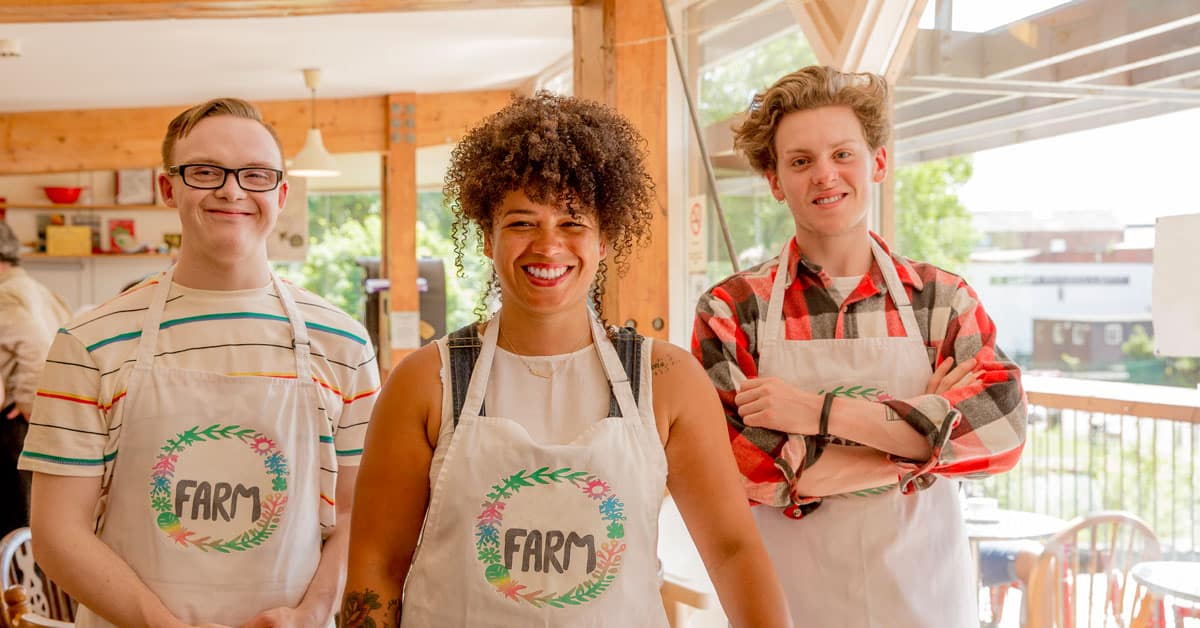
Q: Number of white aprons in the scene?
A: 3